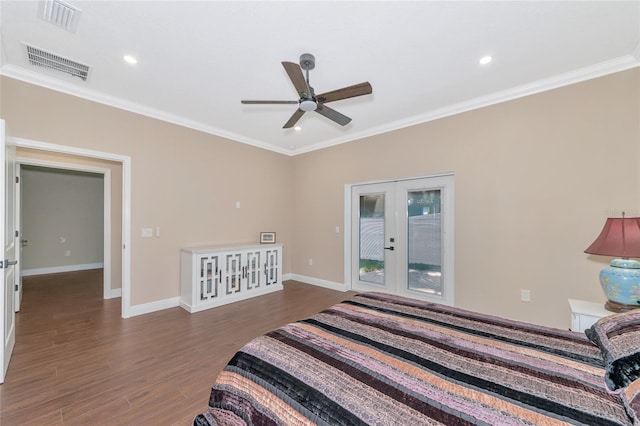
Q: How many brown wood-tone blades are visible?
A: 5